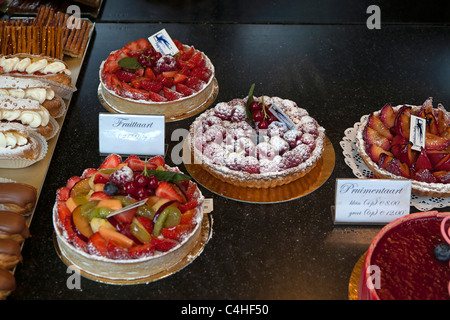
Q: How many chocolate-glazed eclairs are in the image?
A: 4